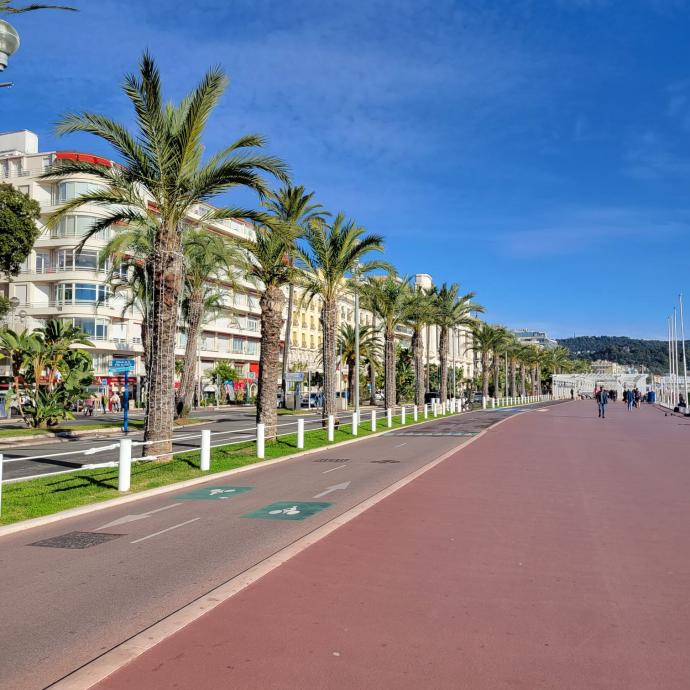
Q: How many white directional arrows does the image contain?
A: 2